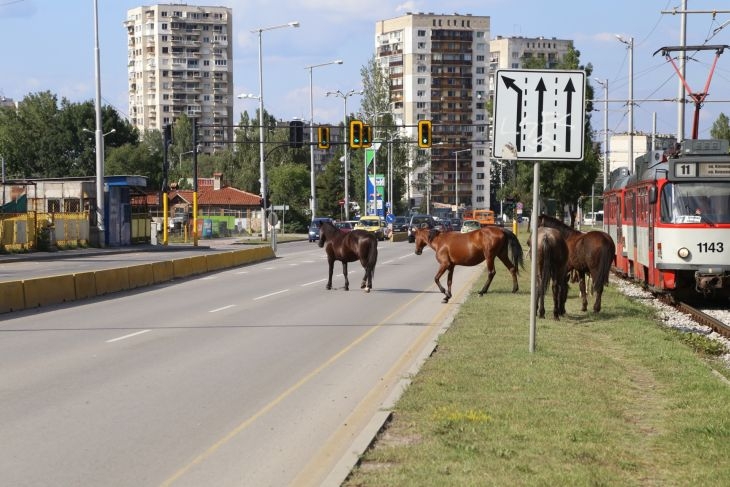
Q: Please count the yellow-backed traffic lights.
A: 4